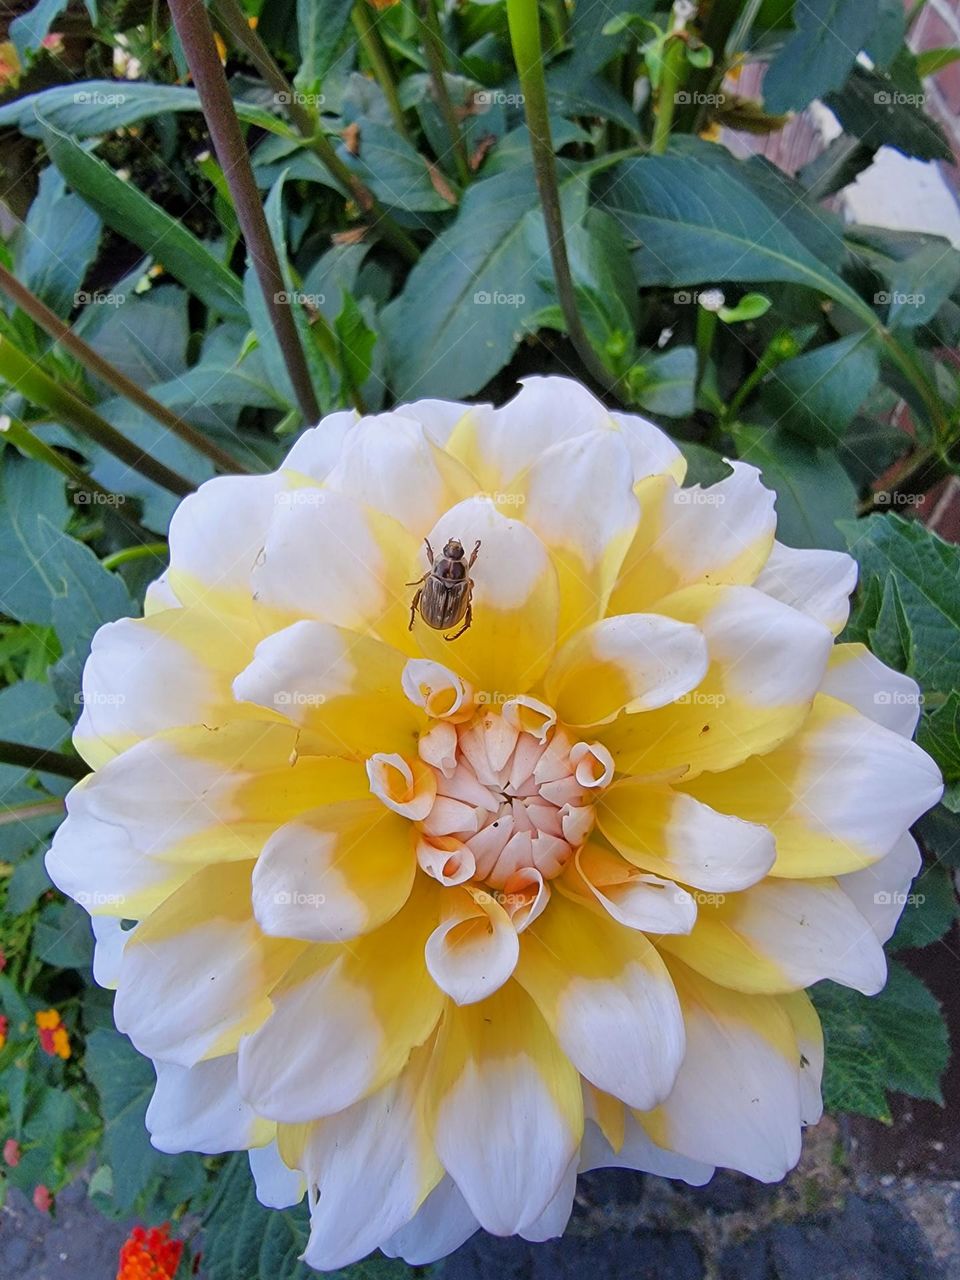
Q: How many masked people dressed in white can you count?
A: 0